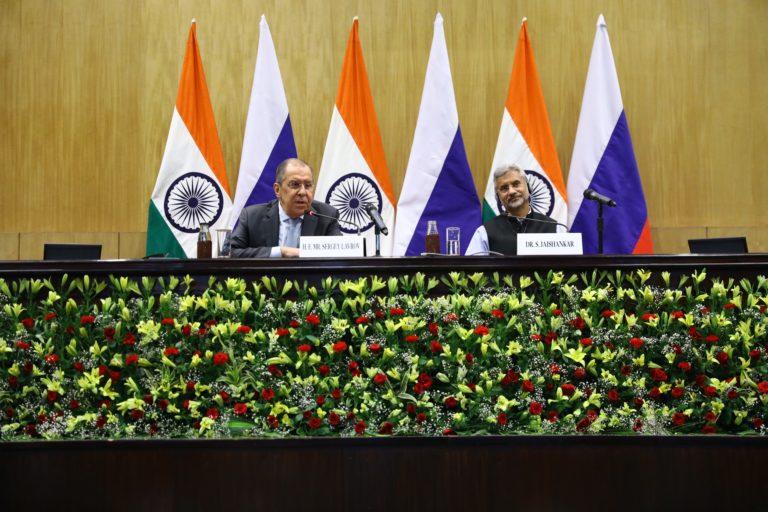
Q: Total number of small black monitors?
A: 2